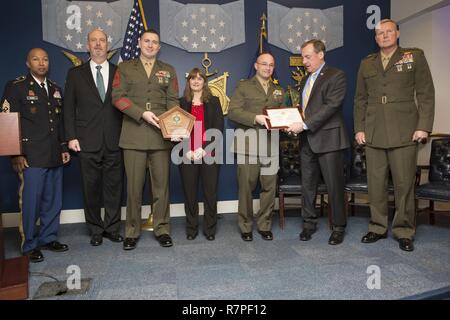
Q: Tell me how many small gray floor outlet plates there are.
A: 1